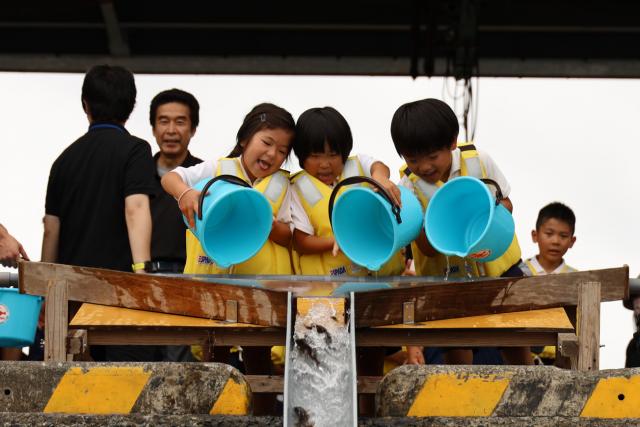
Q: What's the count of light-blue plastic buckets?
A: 4